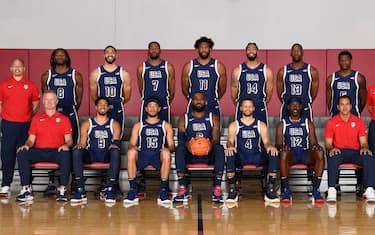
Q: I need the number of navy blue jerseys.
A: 12